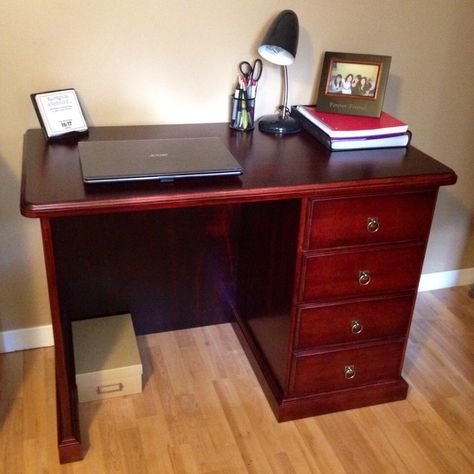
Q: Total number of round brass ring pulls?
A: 4